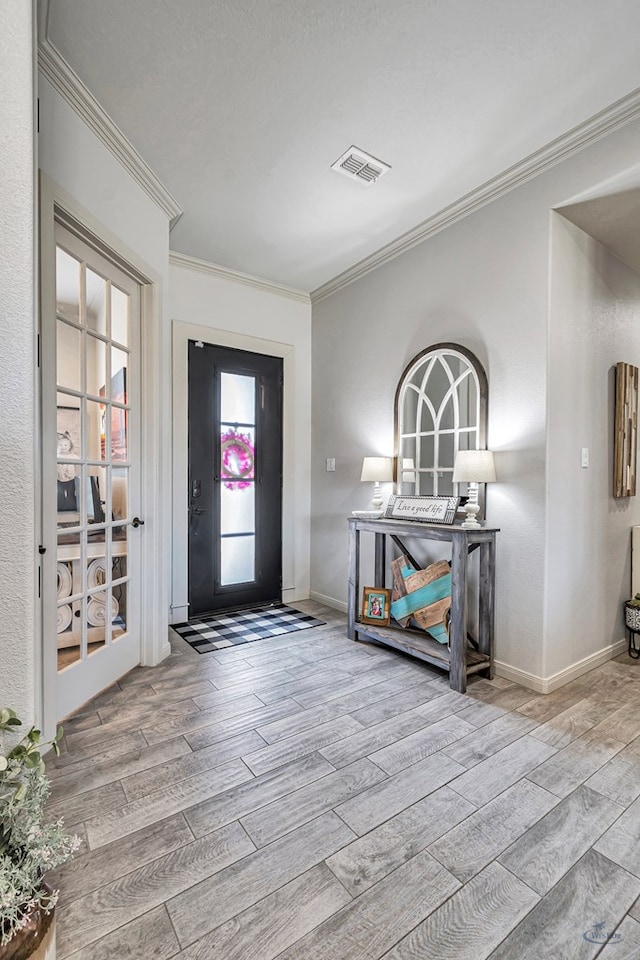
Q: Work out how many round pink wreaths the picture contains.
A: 1